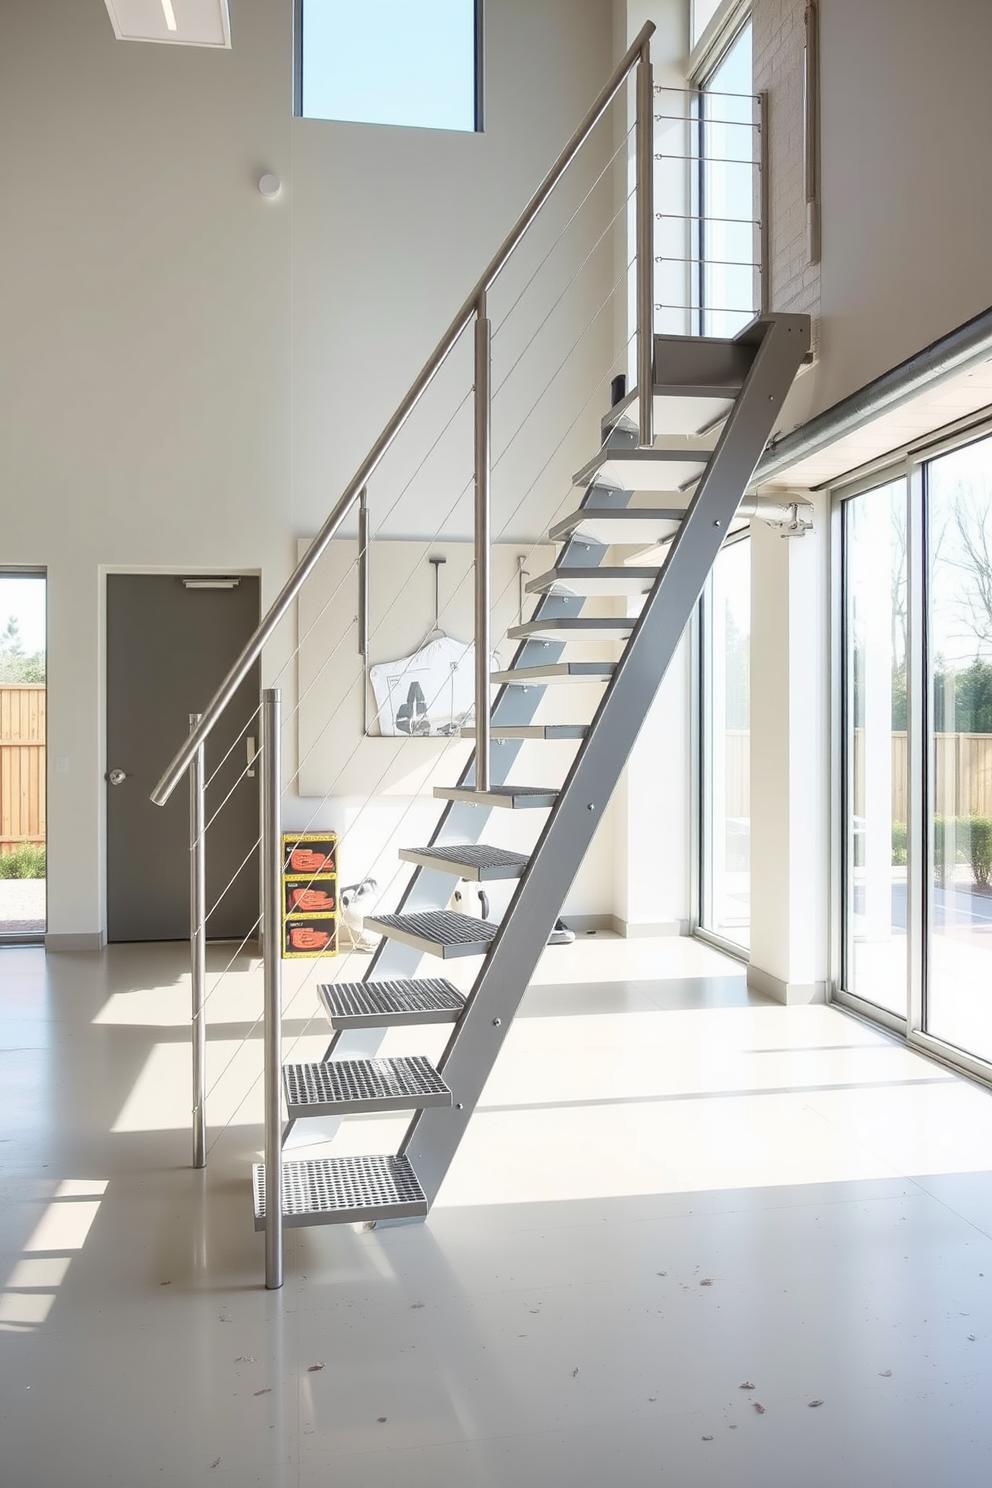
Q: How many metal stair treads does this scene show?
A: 13